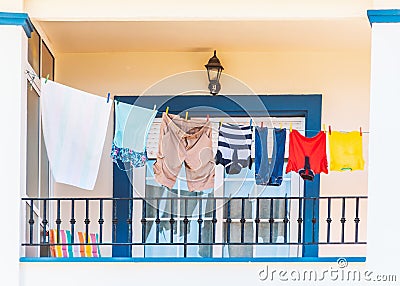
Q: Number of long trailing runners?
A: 0